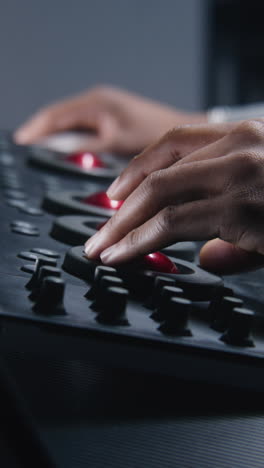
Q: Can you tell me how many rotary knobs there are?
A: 12